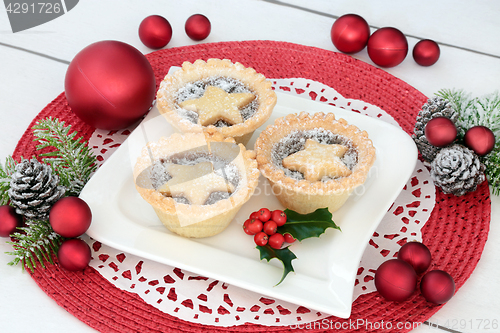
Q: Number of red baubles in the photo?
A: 14